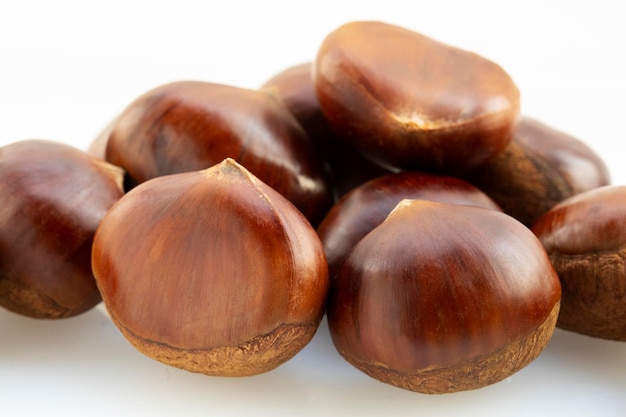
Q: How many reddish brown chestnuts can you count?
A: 9